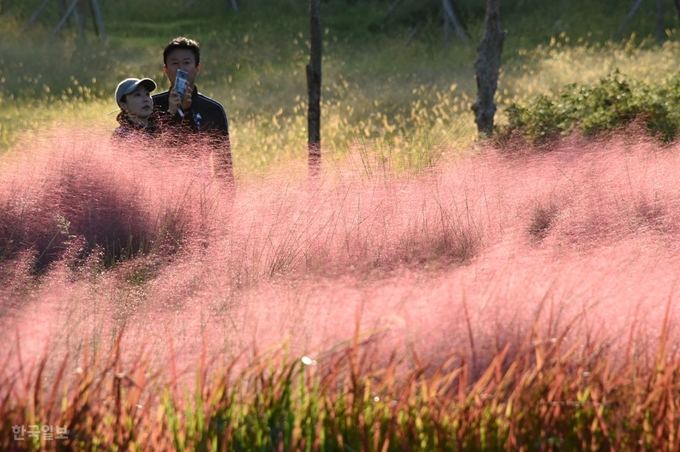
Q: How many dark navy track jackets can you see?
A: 1